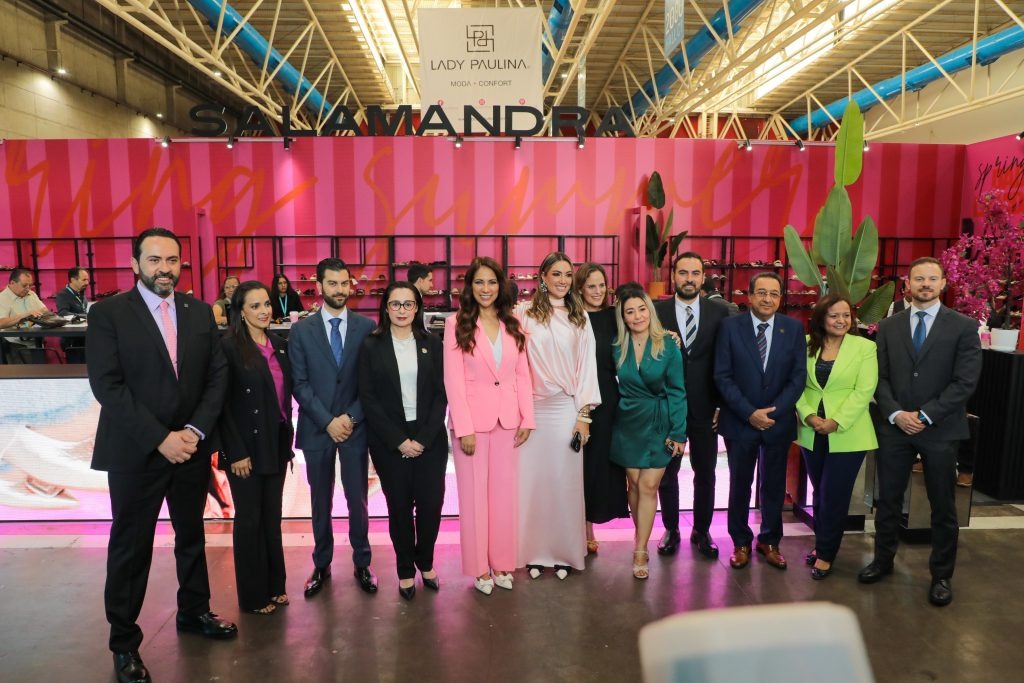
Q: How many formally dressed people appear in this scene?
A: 12